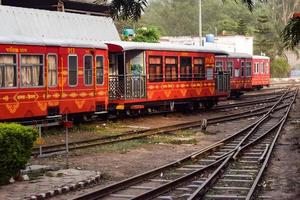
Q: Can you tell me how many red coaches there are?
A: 4